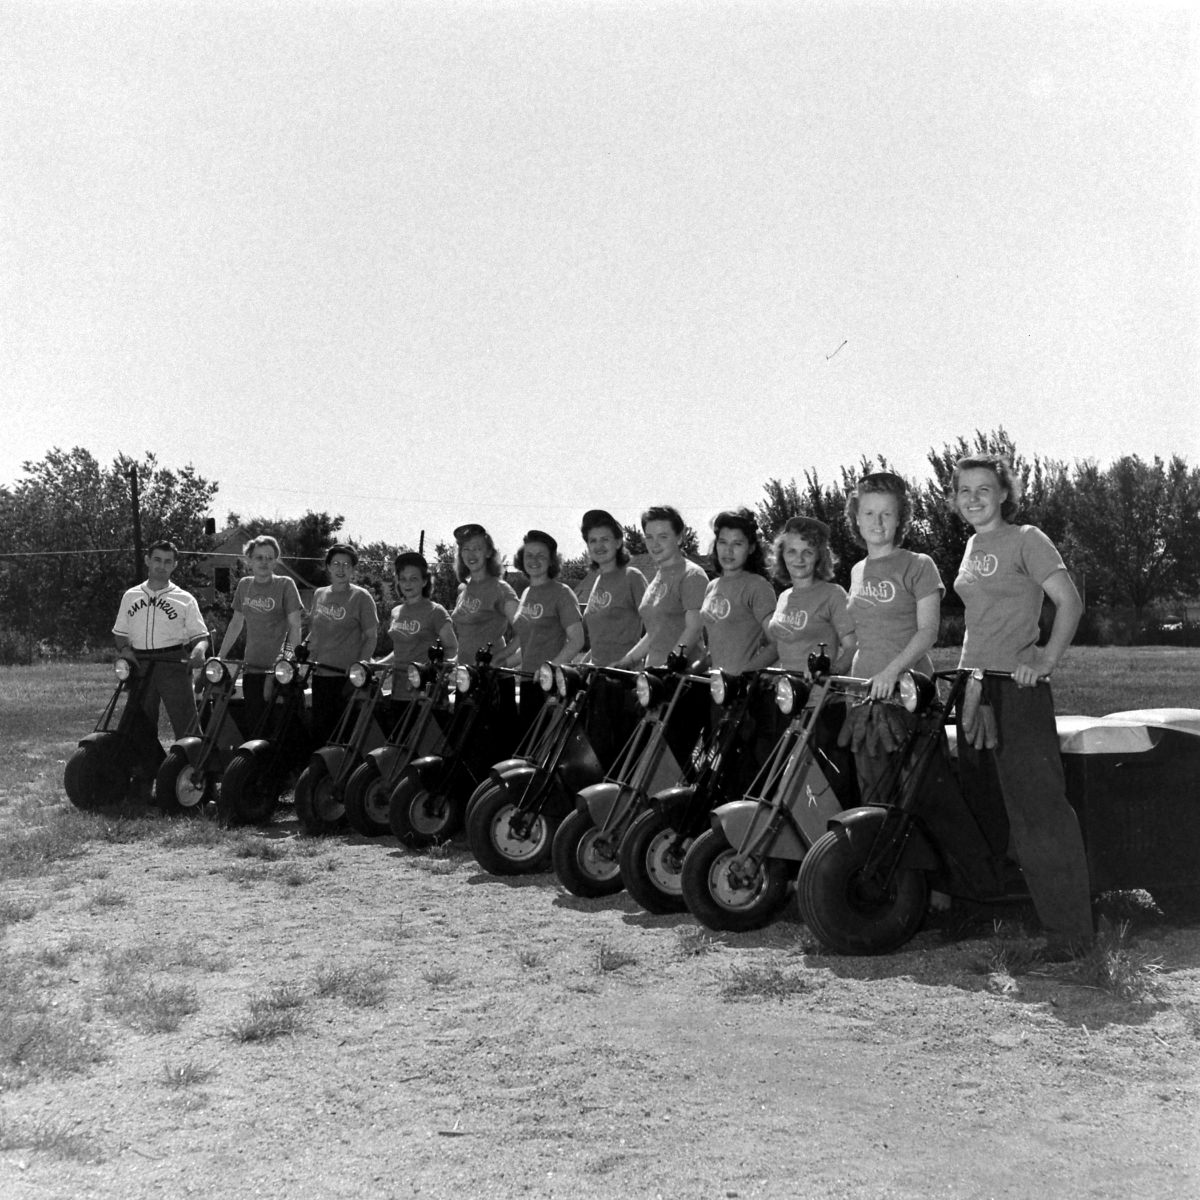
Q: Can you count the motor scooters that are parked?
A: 12